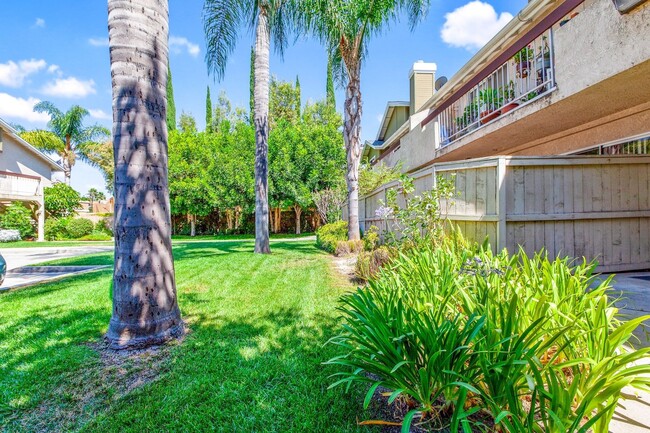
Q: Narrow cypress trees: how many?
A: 5